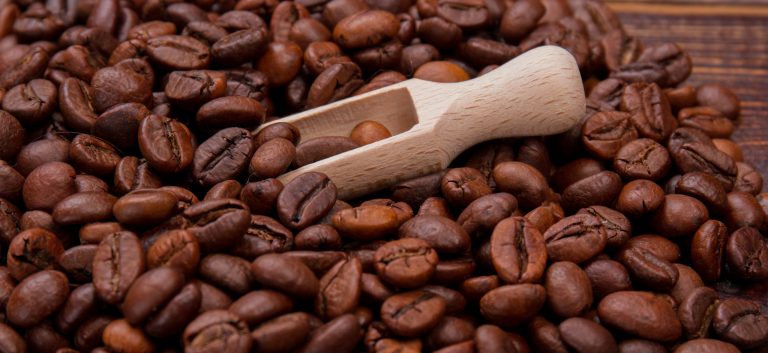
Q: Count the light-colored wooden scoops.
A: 1